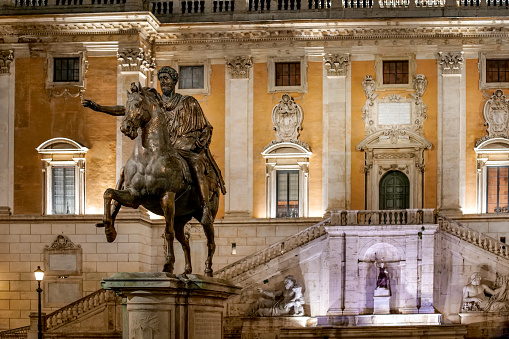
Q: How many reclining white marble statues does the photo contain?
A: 2